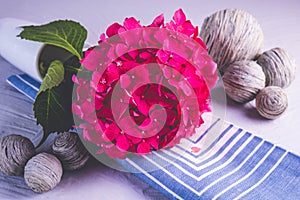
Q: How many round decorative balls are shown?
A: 7